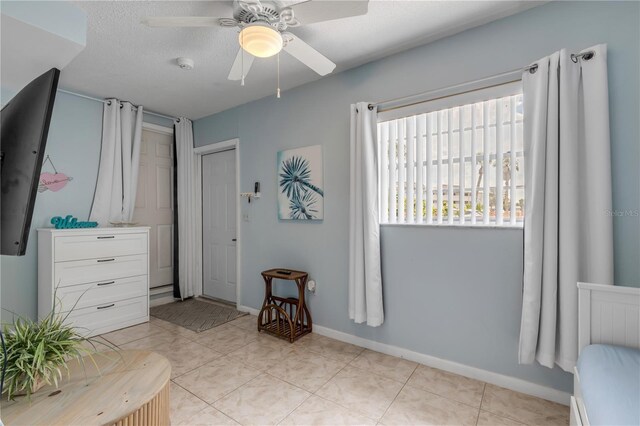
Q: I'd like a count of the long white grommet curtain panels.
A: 4